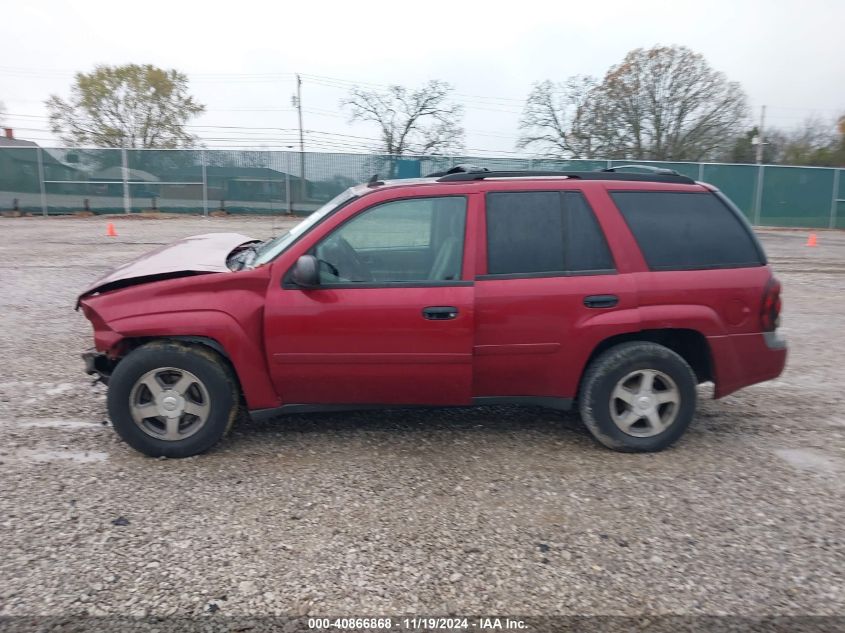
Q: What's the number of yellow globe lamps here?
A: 0